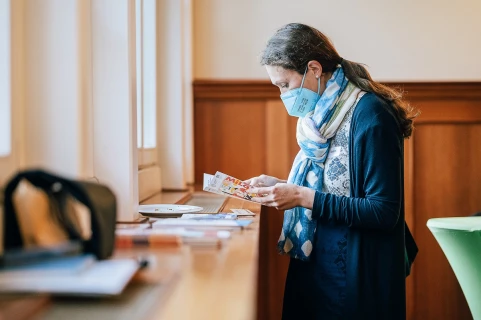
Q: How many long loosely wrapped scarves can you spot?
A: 1